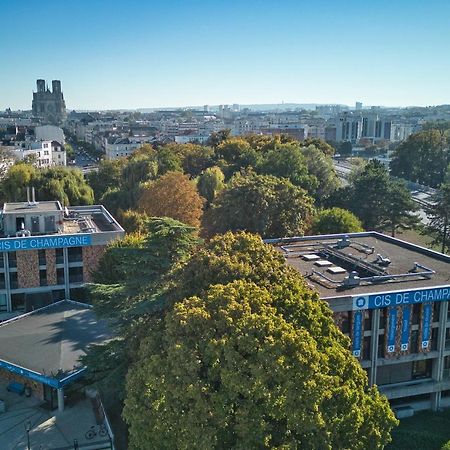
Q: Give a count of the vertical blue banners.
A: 4